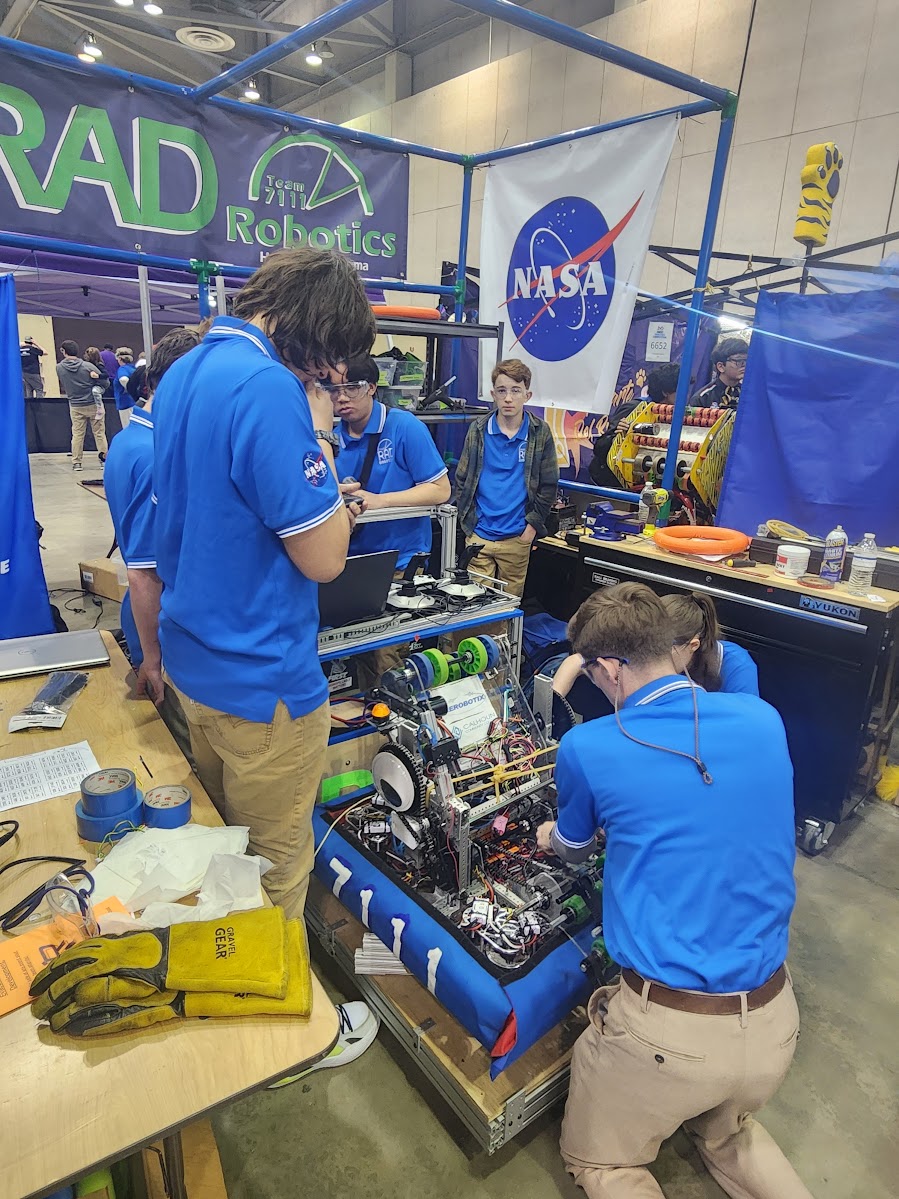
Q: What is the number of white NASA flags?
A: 1